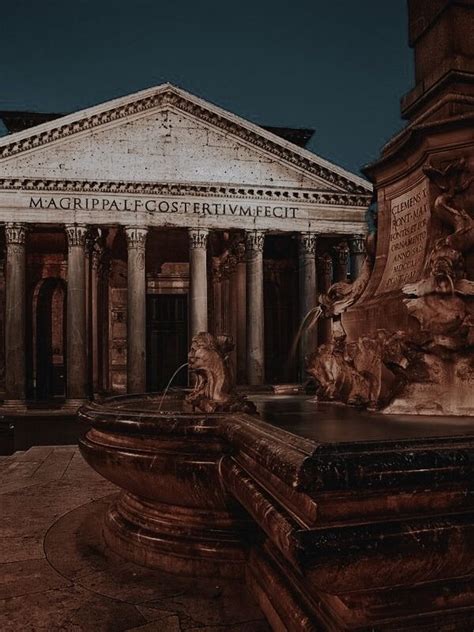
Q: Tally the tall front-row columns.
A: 7